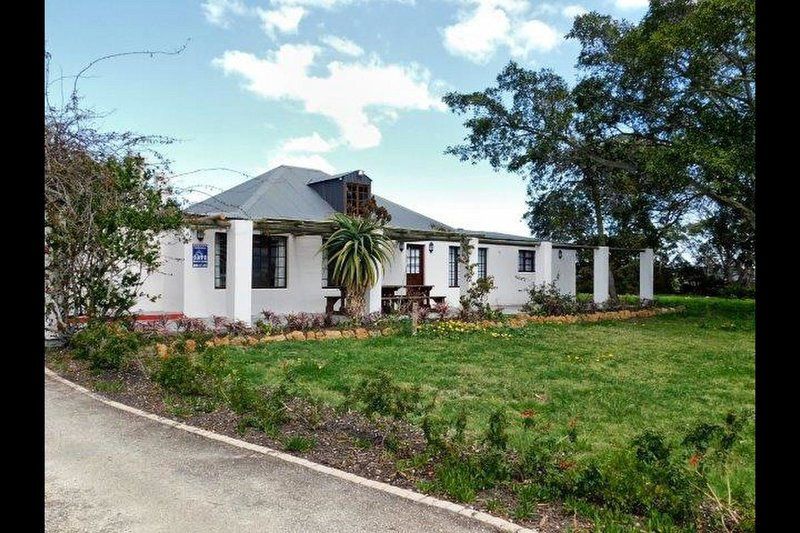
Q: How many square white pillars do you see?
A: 6